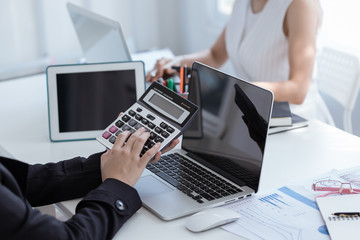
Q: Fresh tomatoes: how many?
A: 0